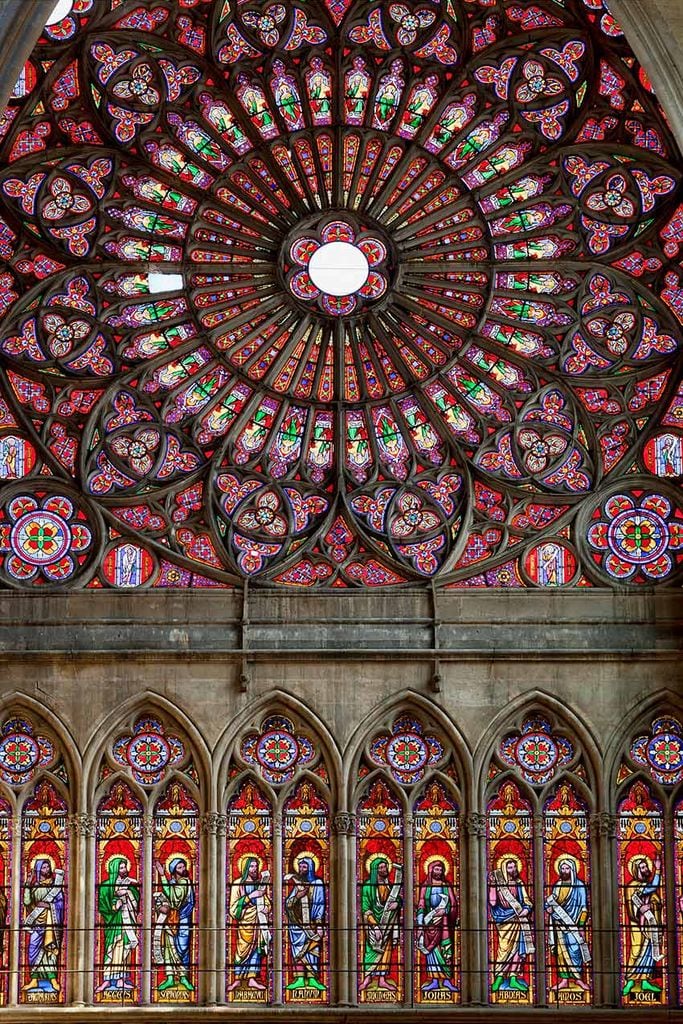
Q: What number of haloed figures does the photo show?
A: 10